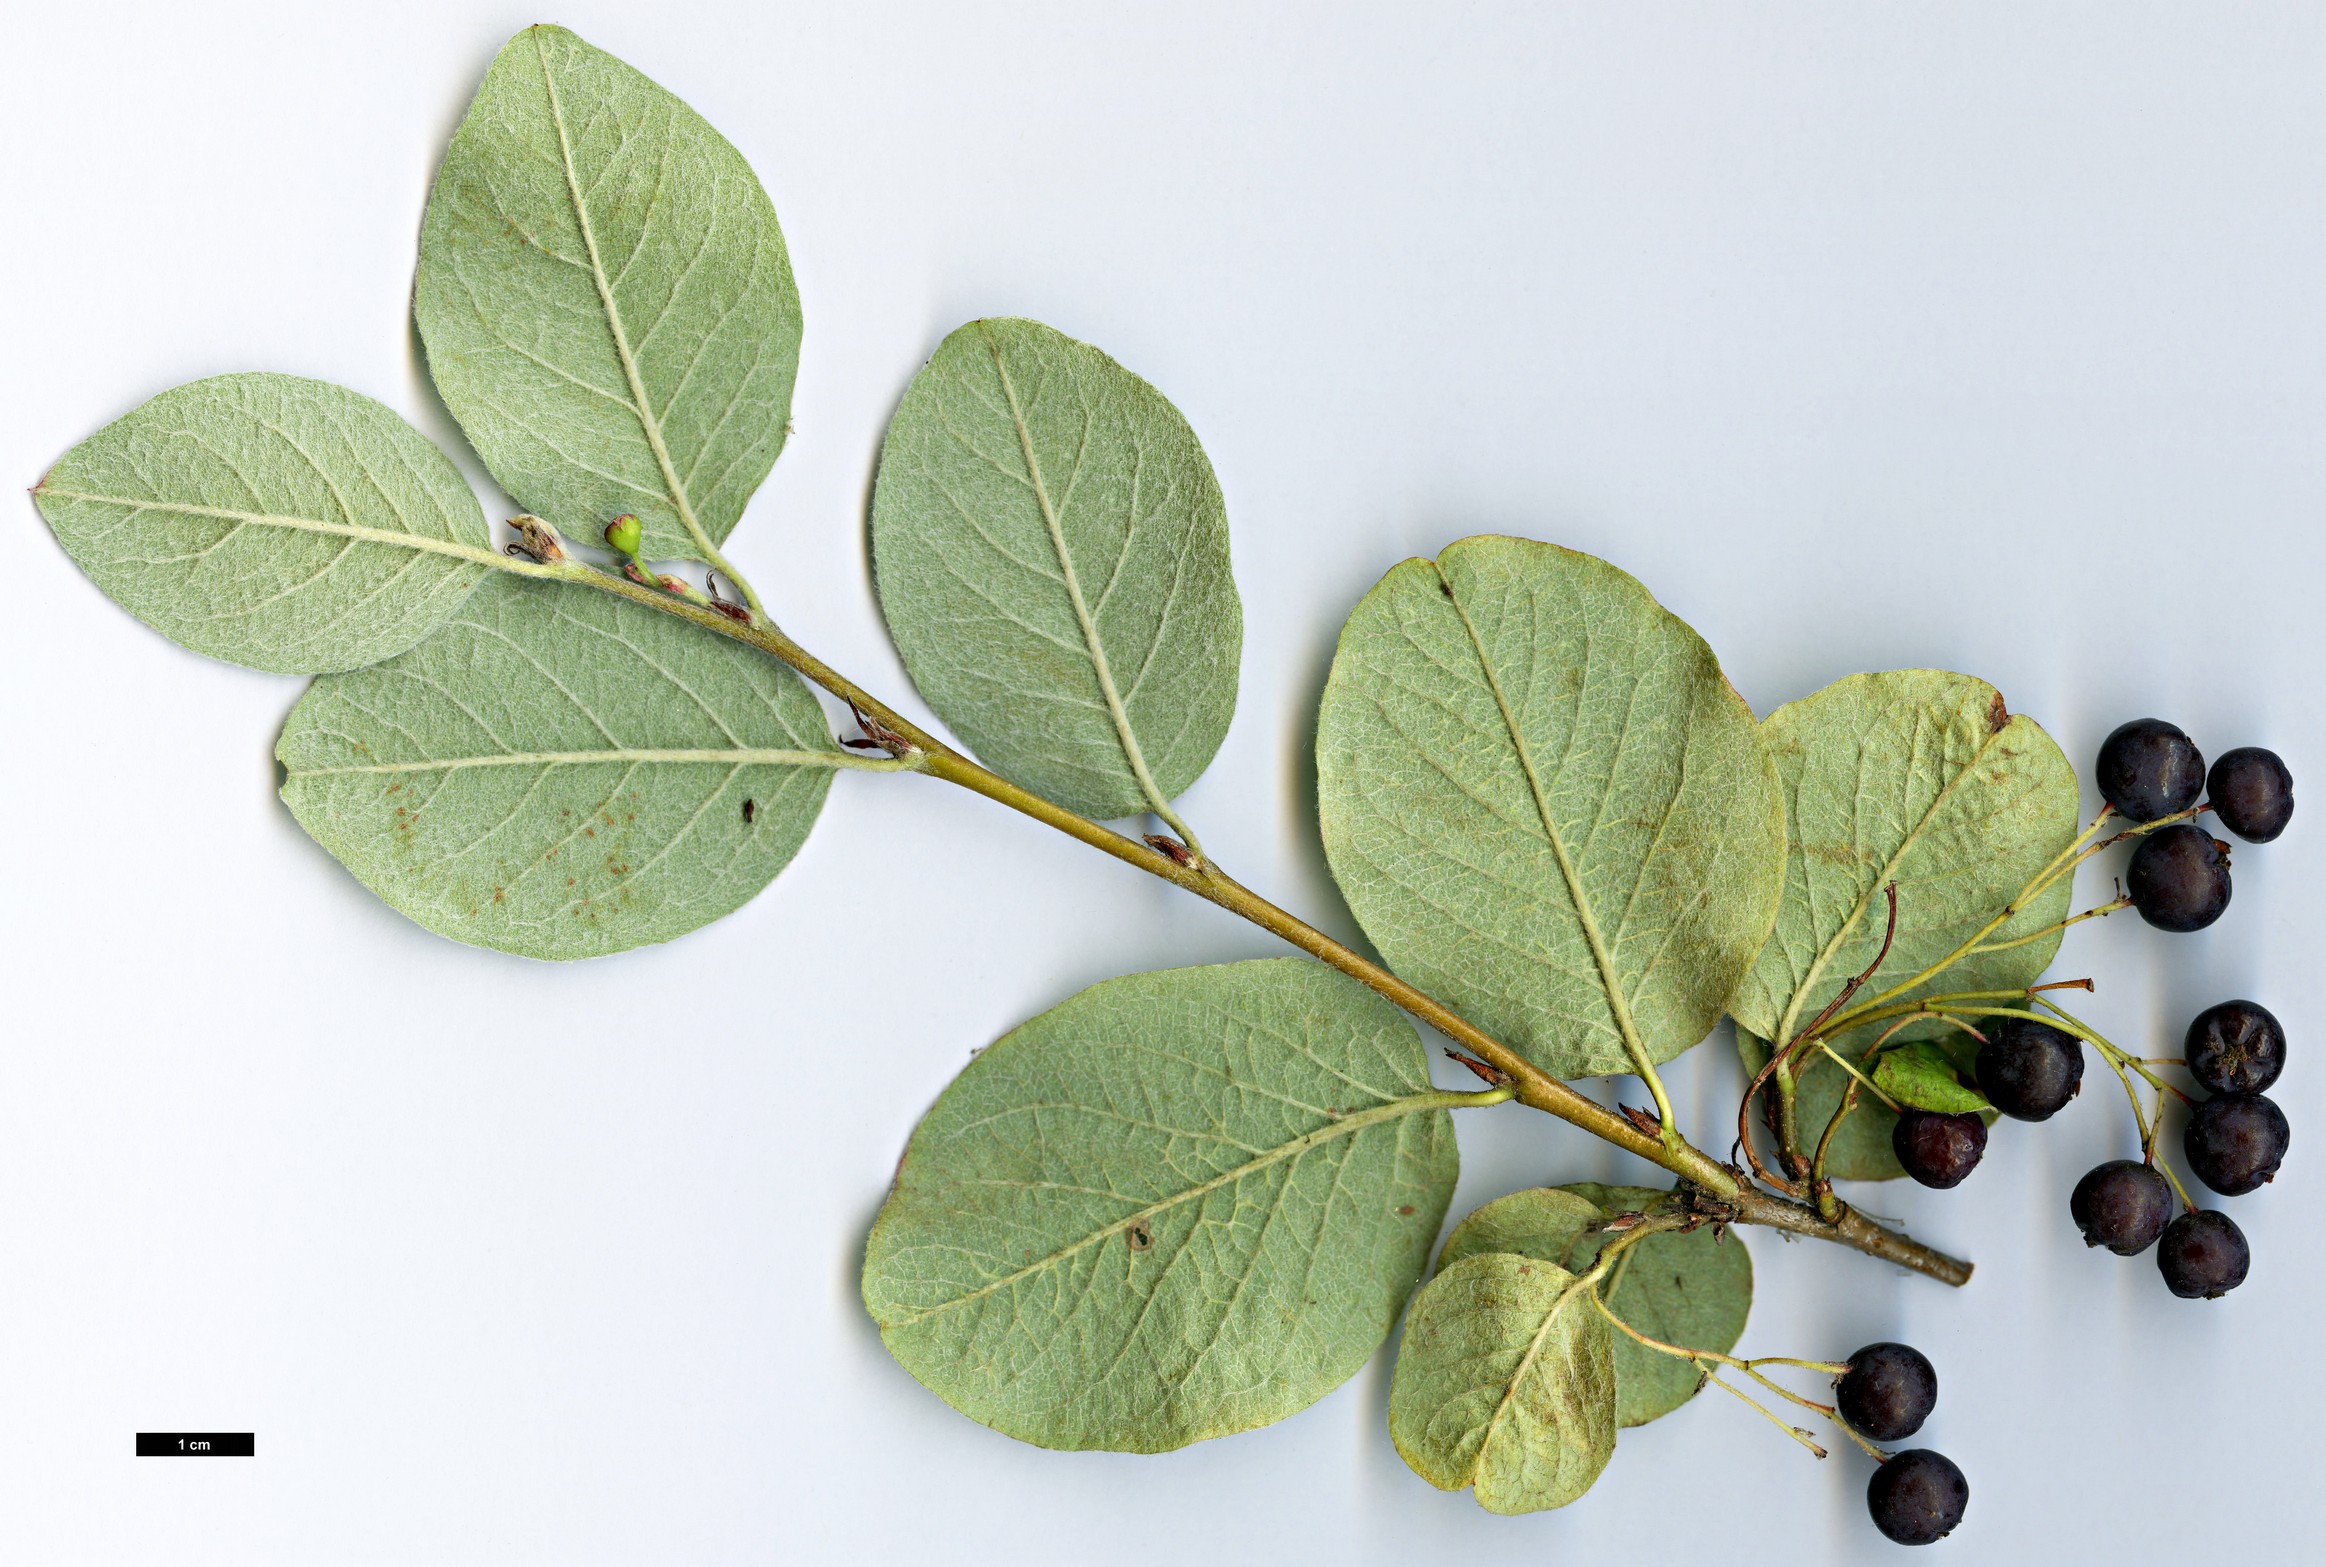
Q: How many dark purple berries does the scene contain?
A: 11